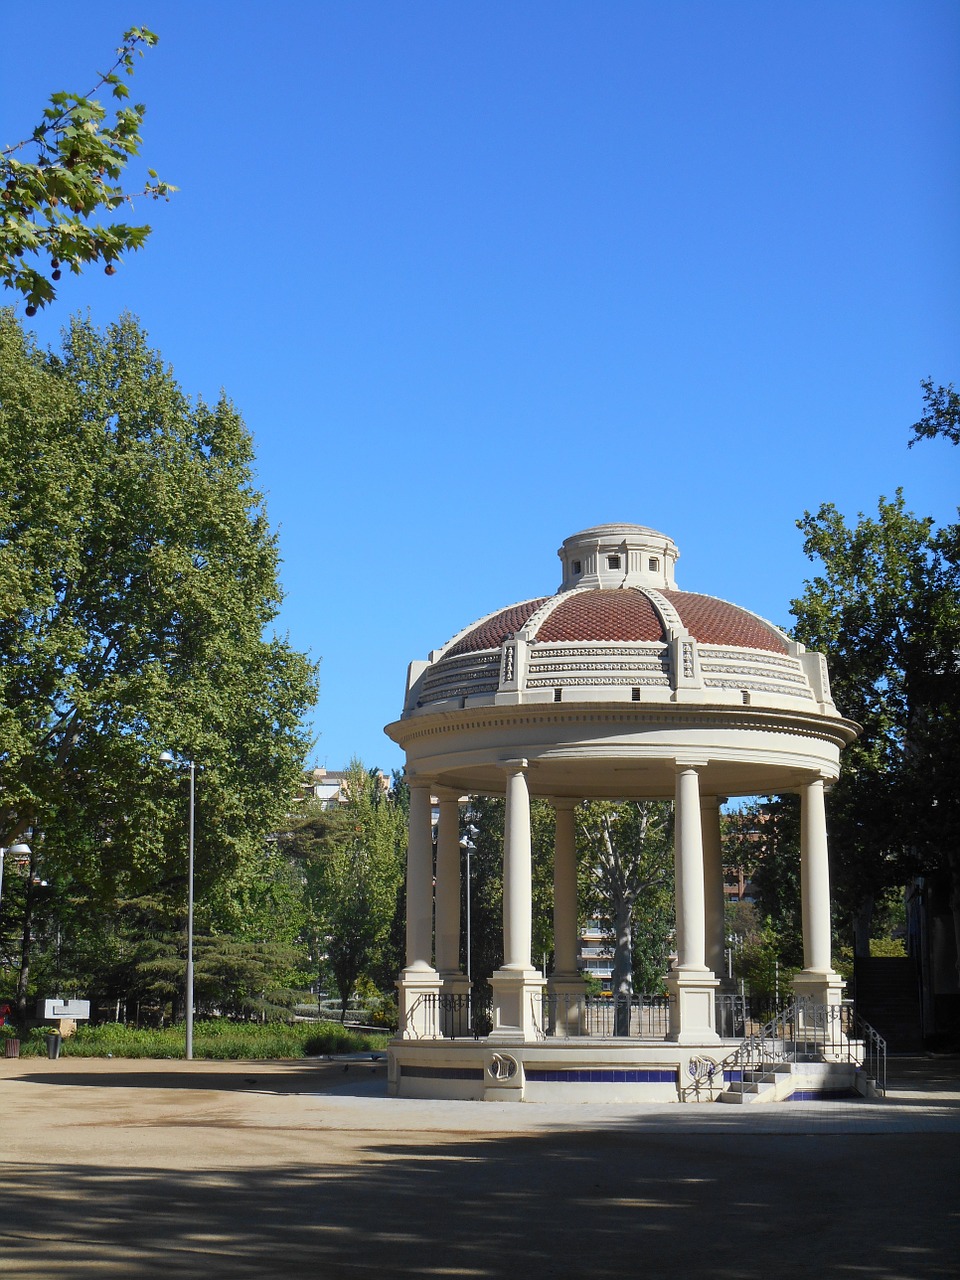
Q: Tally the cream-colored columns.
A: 7